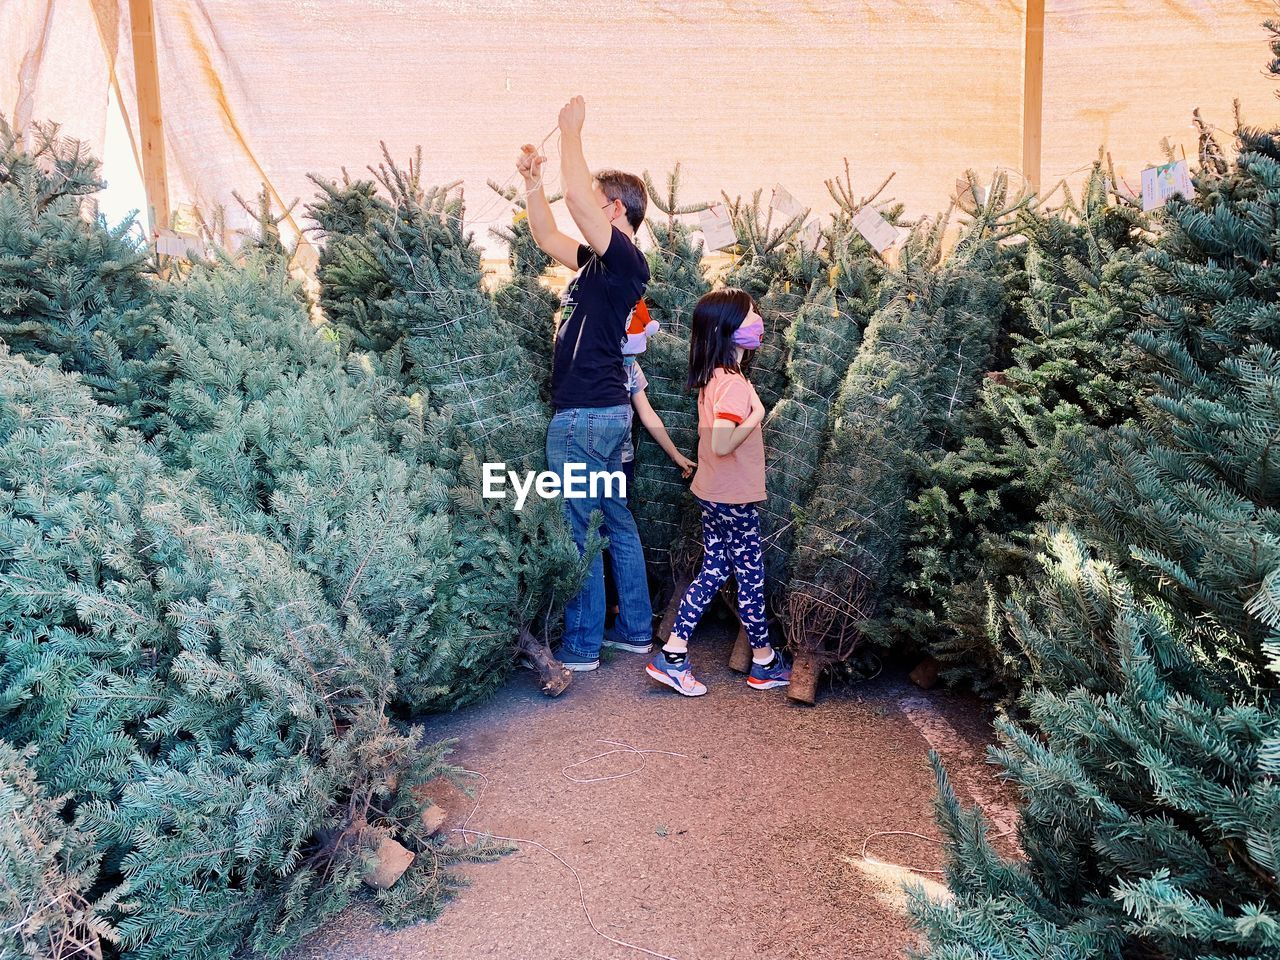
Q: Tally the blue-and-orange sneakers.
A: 2